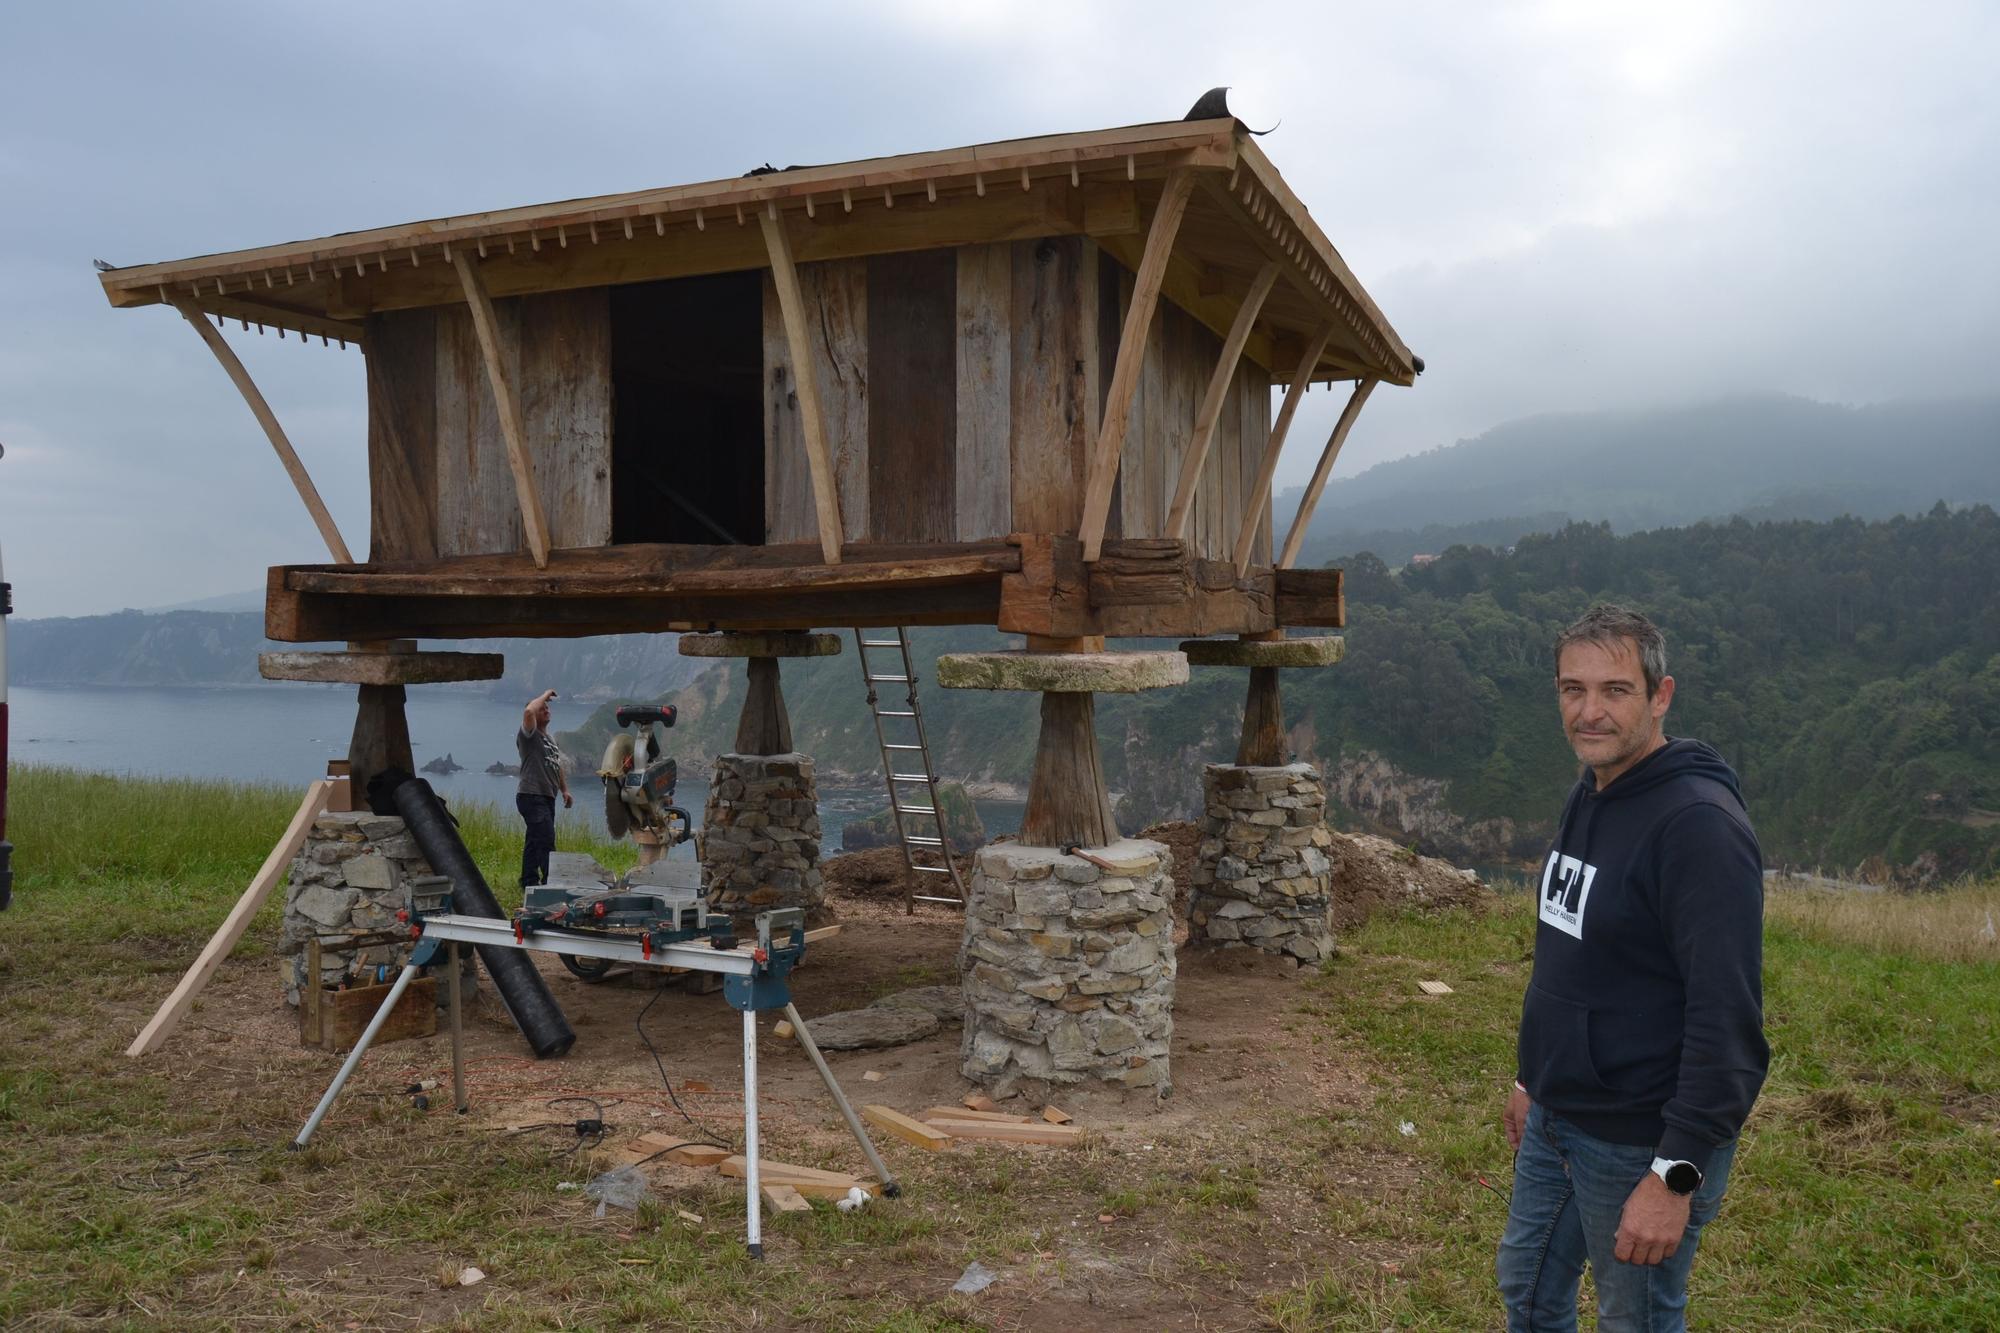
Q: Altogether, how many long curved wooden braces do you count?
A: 7